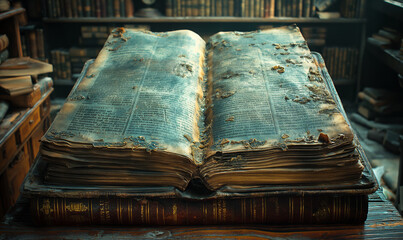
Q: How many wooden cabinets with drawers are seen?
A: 1